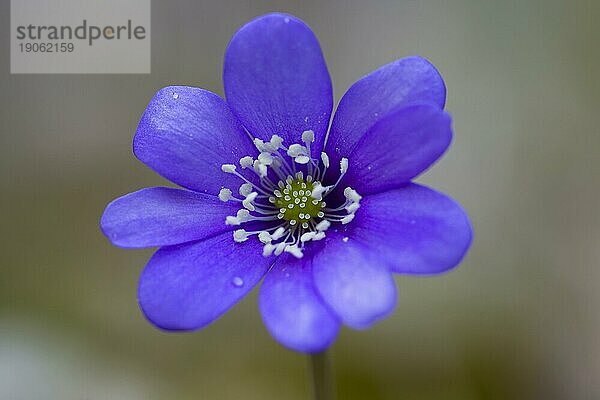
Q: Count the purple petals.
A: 9